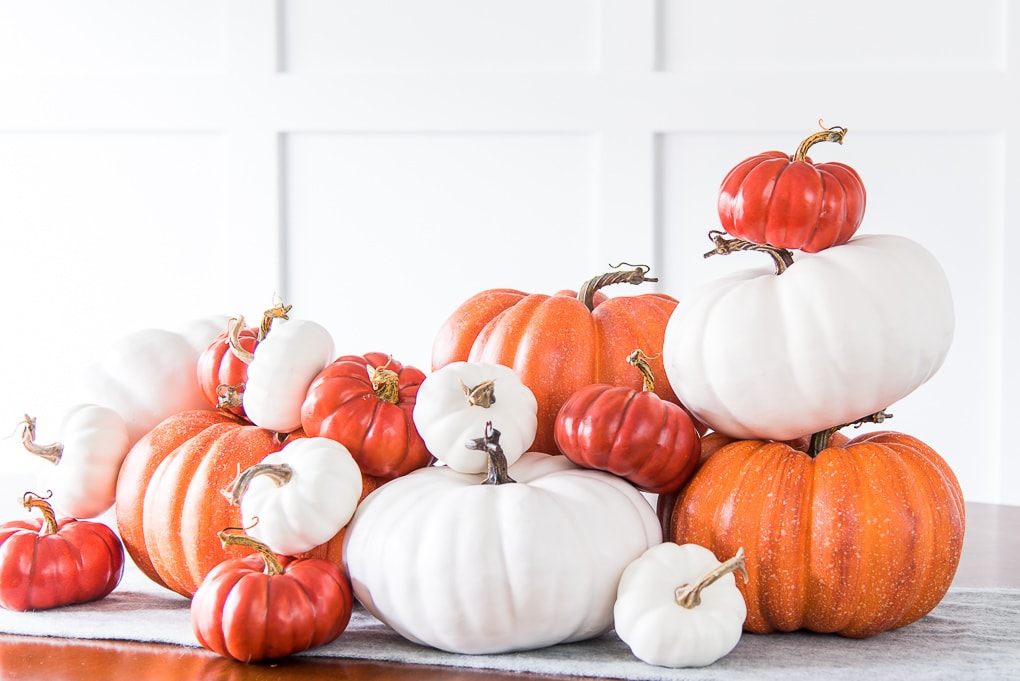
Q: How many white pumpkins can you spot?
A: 9